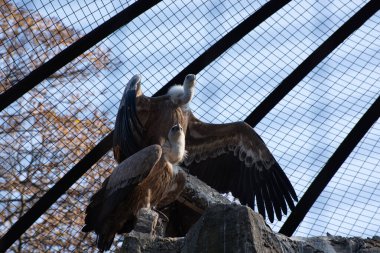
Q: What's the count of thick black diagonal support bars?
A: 4